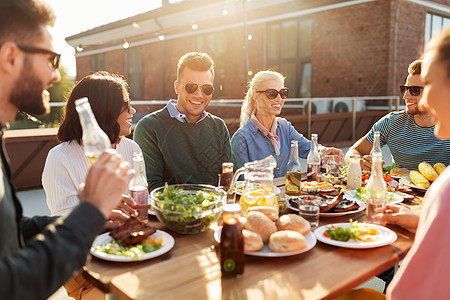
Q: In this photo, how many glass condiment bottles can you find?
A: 3